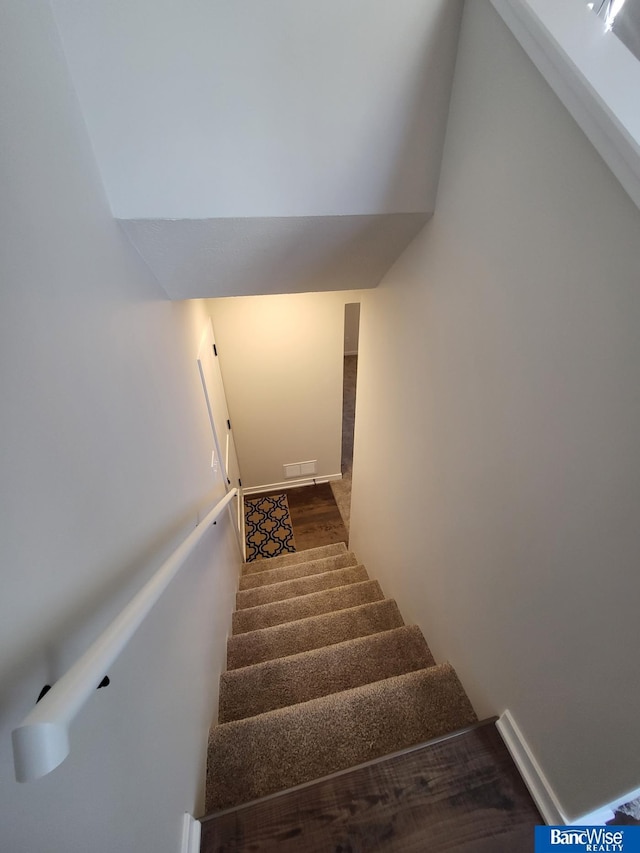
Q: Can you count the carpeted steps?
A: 7